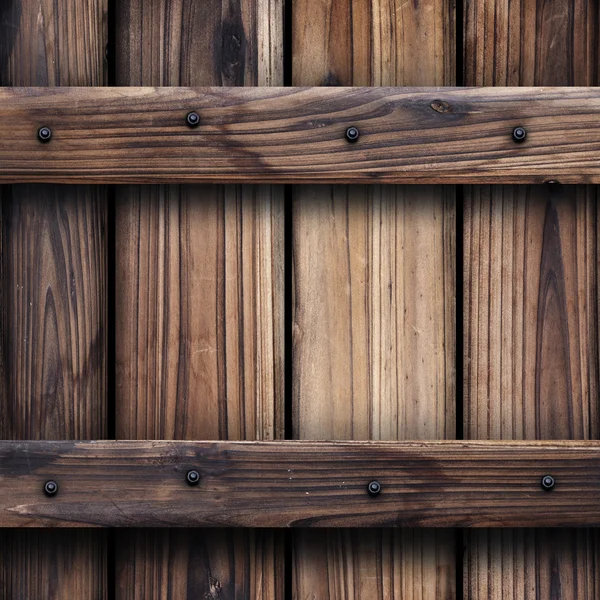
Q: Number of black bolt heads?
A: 8